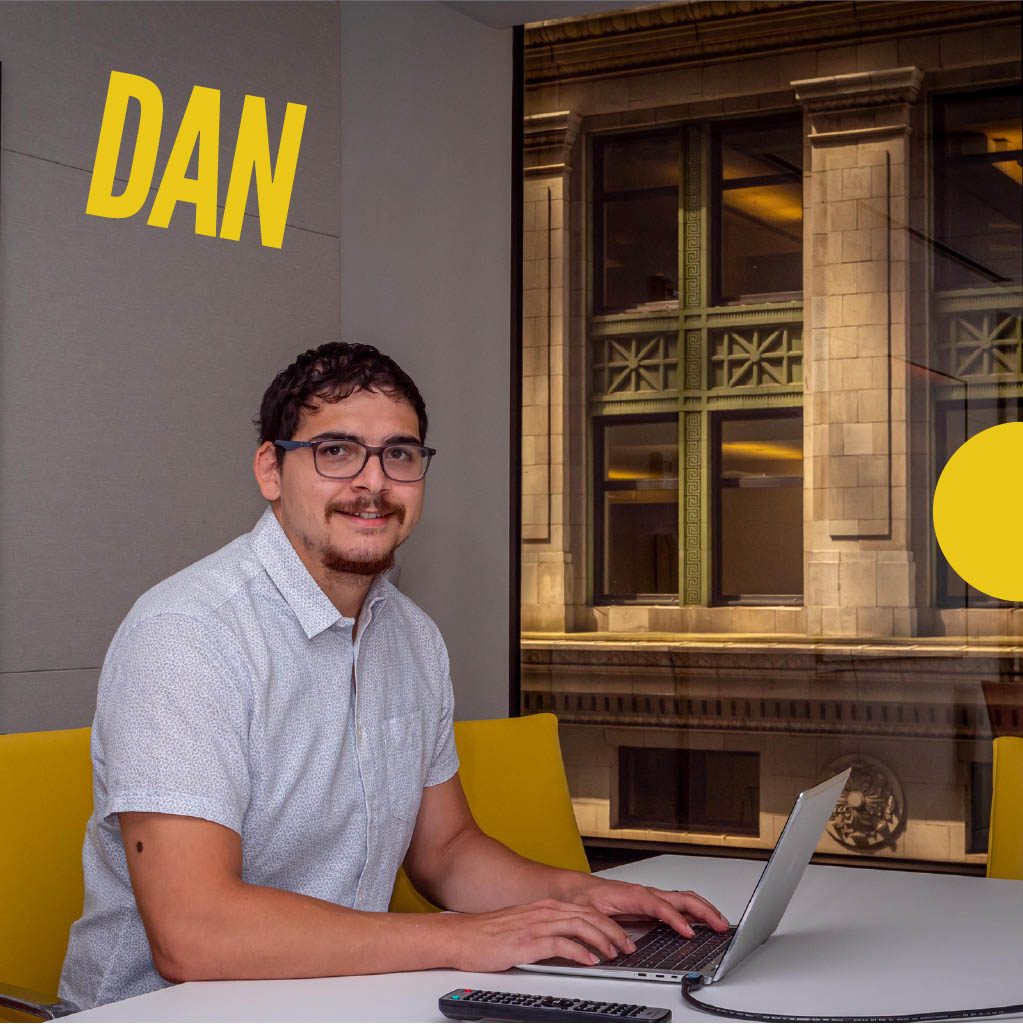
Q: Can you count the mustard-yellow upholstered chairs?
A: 3